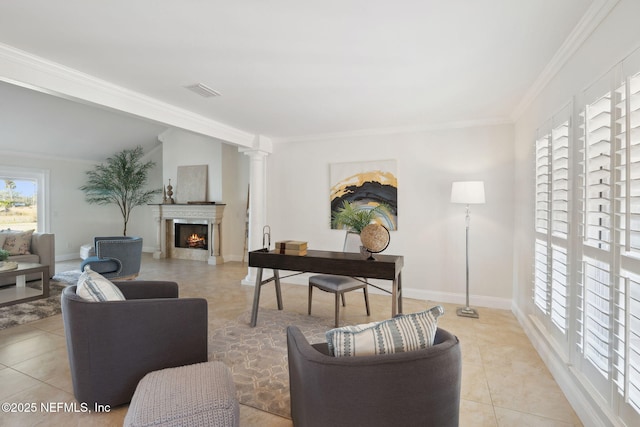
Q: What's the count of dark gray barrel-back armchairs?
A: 2